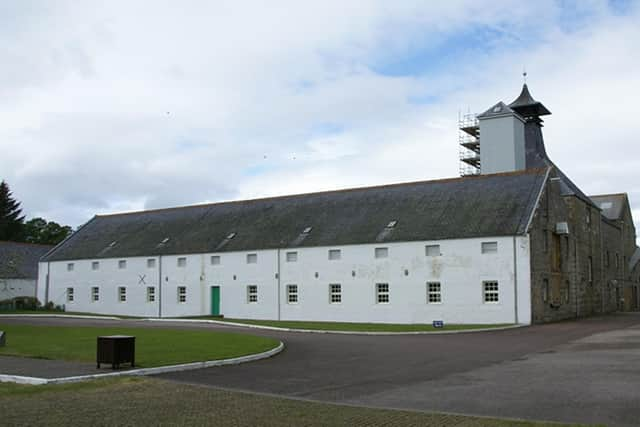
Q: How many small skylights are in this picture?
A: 5